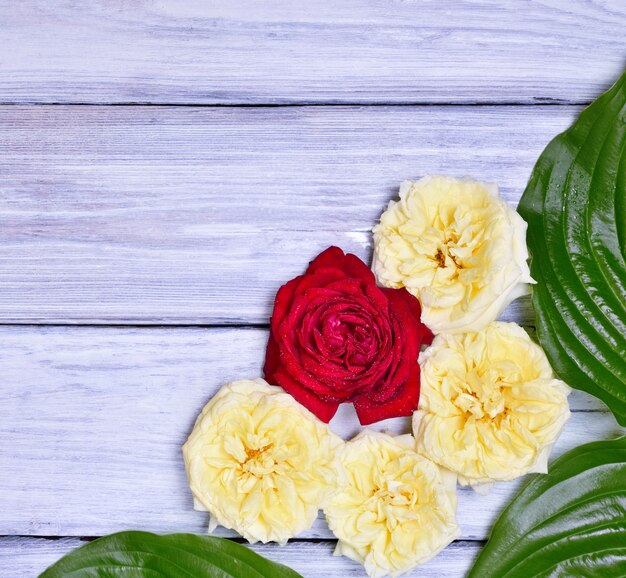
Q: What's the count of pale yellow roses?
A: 4